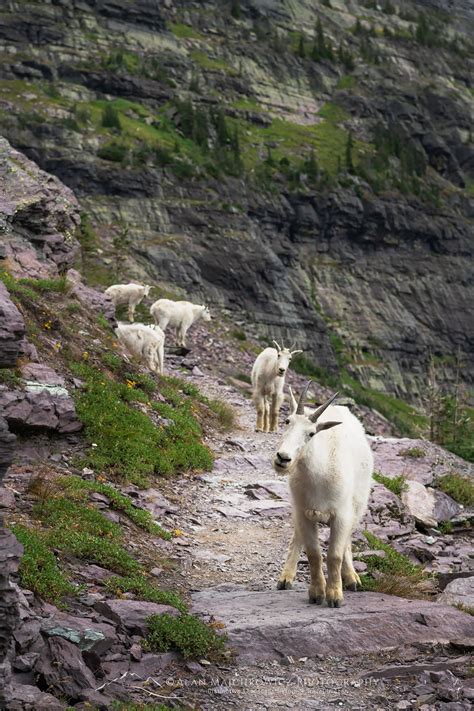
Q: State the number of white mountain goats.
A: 5